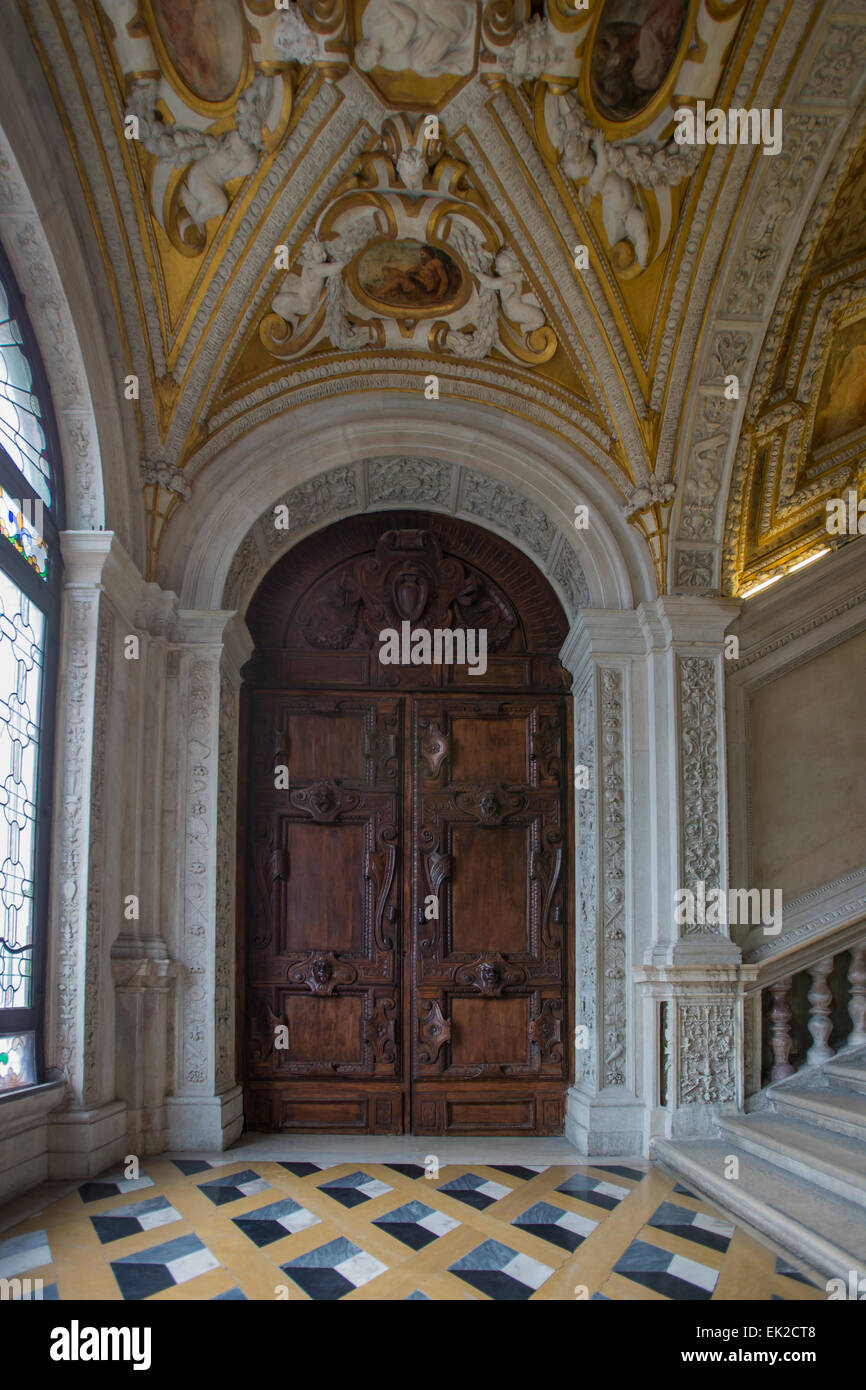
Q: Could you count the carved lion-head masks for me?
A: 4